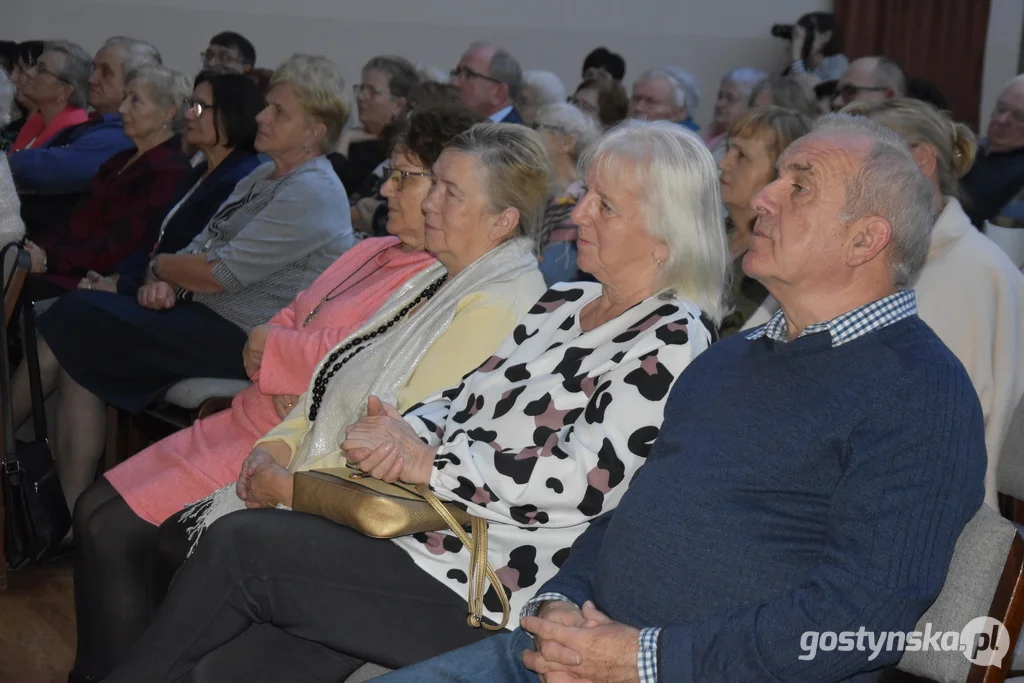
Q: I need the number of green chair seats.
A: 0